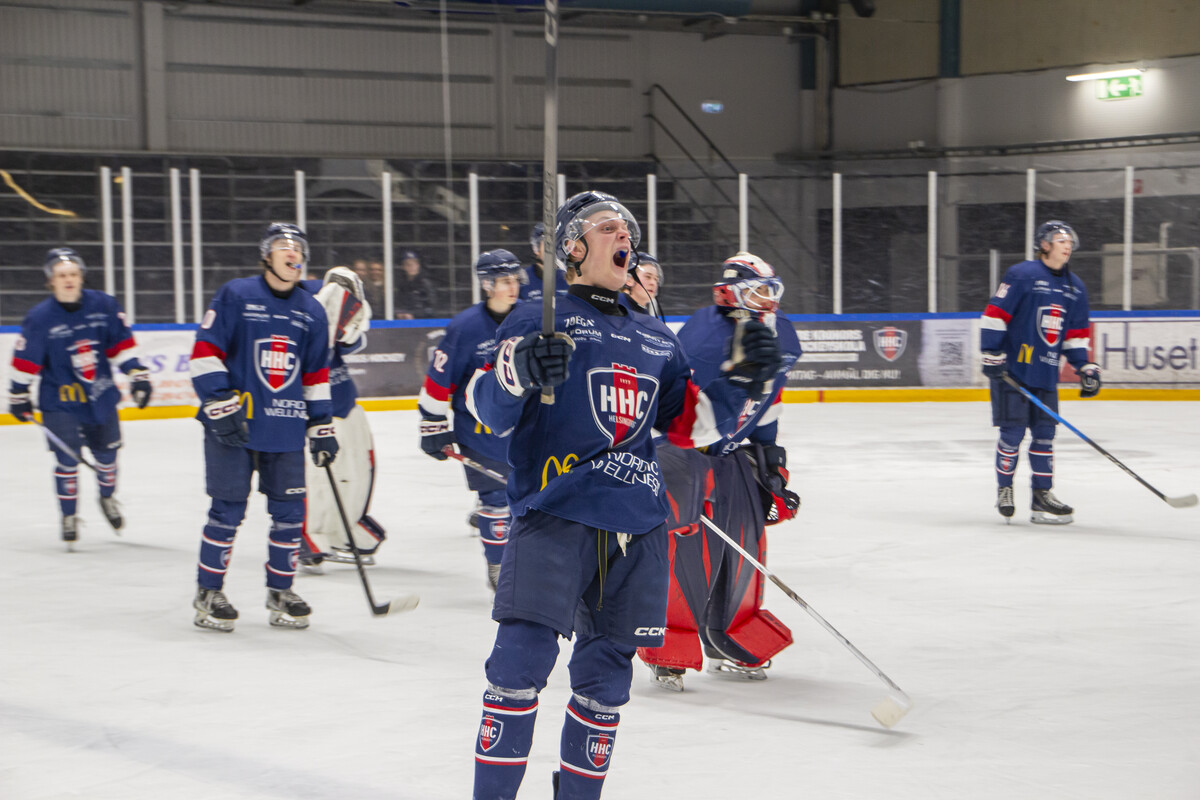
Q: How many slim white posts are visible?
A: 14